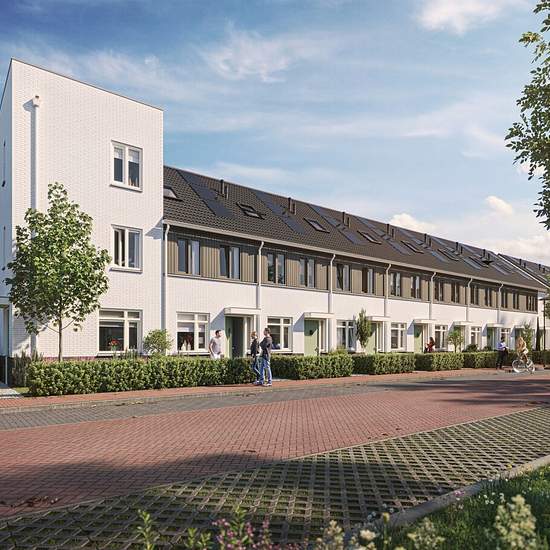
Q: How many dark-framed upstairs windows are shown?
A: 15